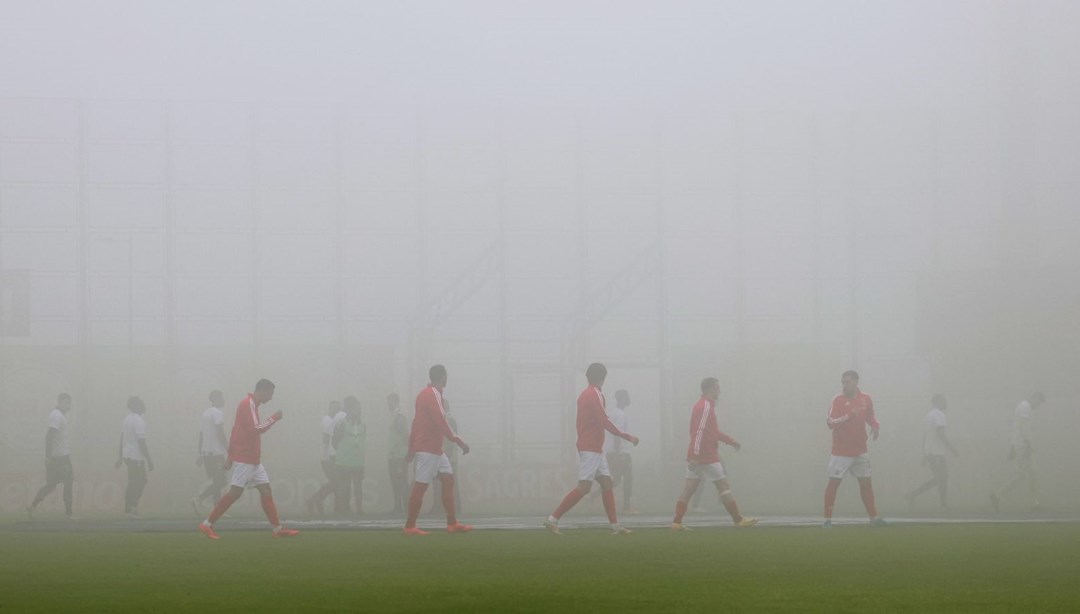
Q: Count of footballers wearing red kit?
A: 5